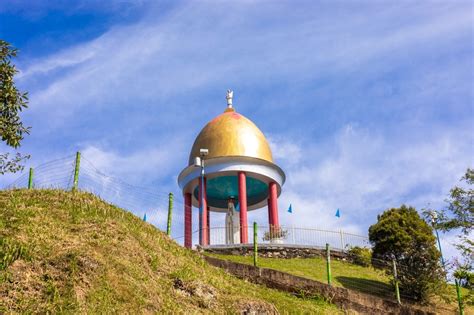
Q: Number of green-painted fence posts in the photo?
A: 7